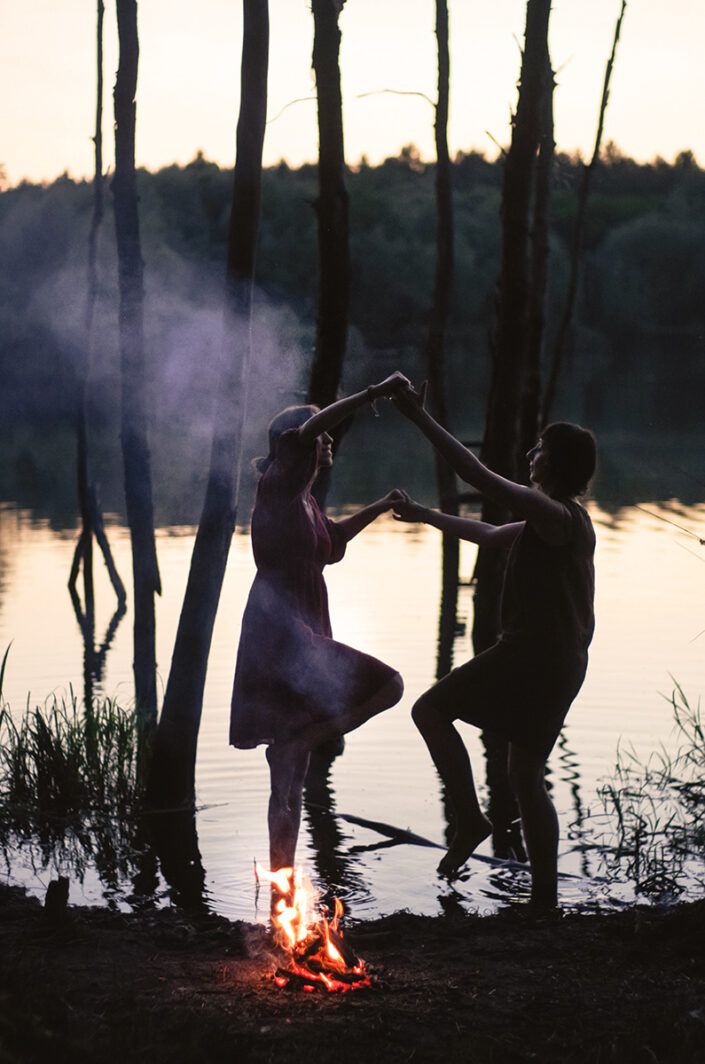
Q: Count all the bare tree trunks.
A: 8